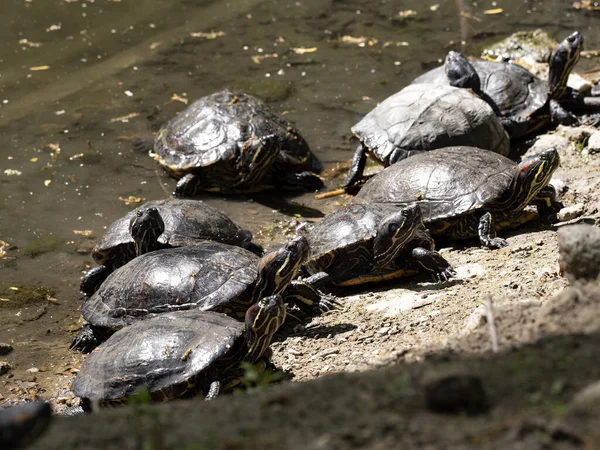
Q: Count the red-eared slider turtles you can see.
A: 8